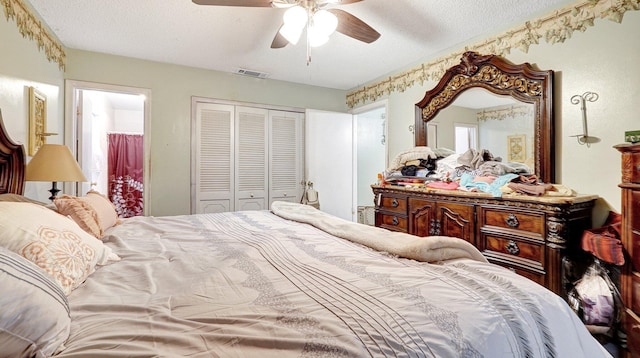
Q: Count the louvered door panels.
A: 3